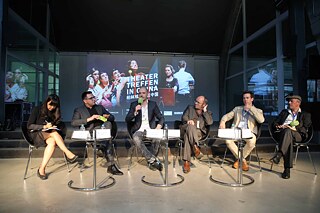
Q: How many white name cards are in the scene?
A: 6